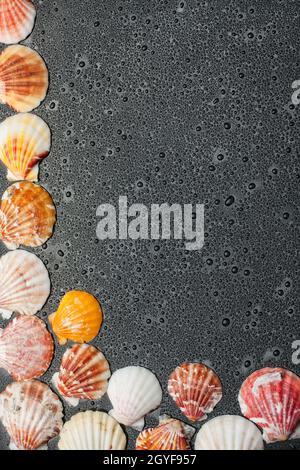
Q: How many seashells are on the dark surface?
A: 15